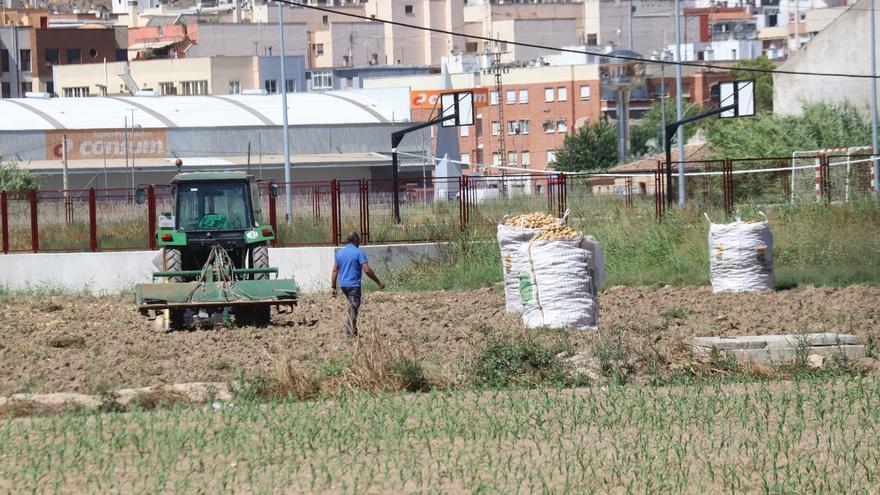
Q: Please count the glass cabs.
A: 1